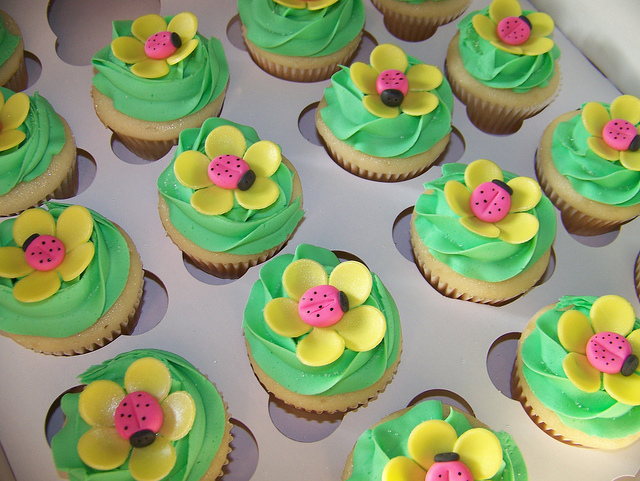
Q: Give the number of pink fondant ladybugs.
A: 11